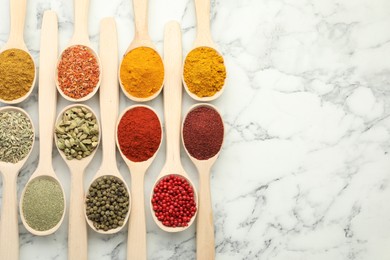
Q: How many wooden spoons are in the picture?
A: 11